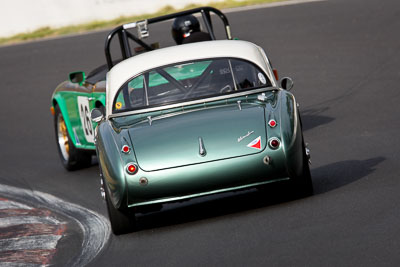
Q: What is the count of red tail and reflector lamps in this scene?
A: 4